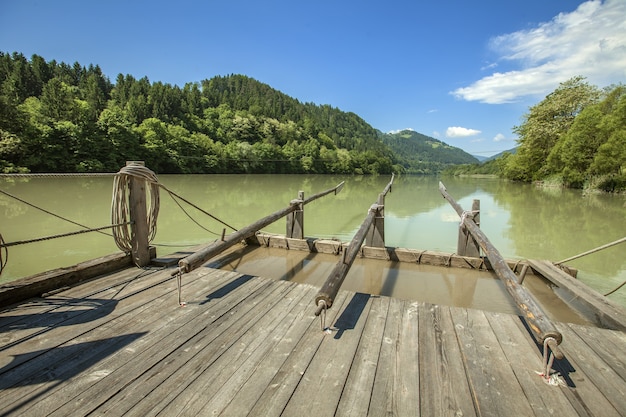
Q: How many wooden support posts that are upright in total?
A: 4